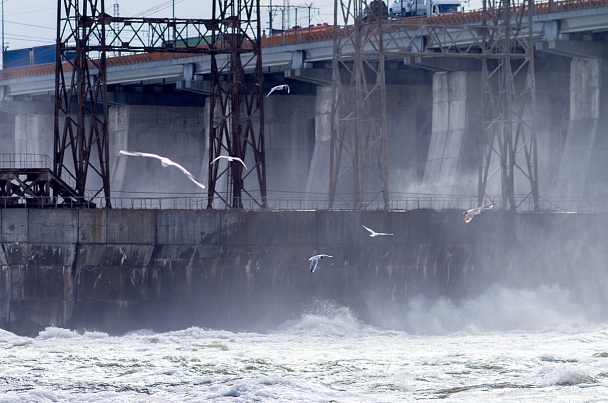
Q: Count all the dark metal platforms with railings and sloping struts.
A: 1